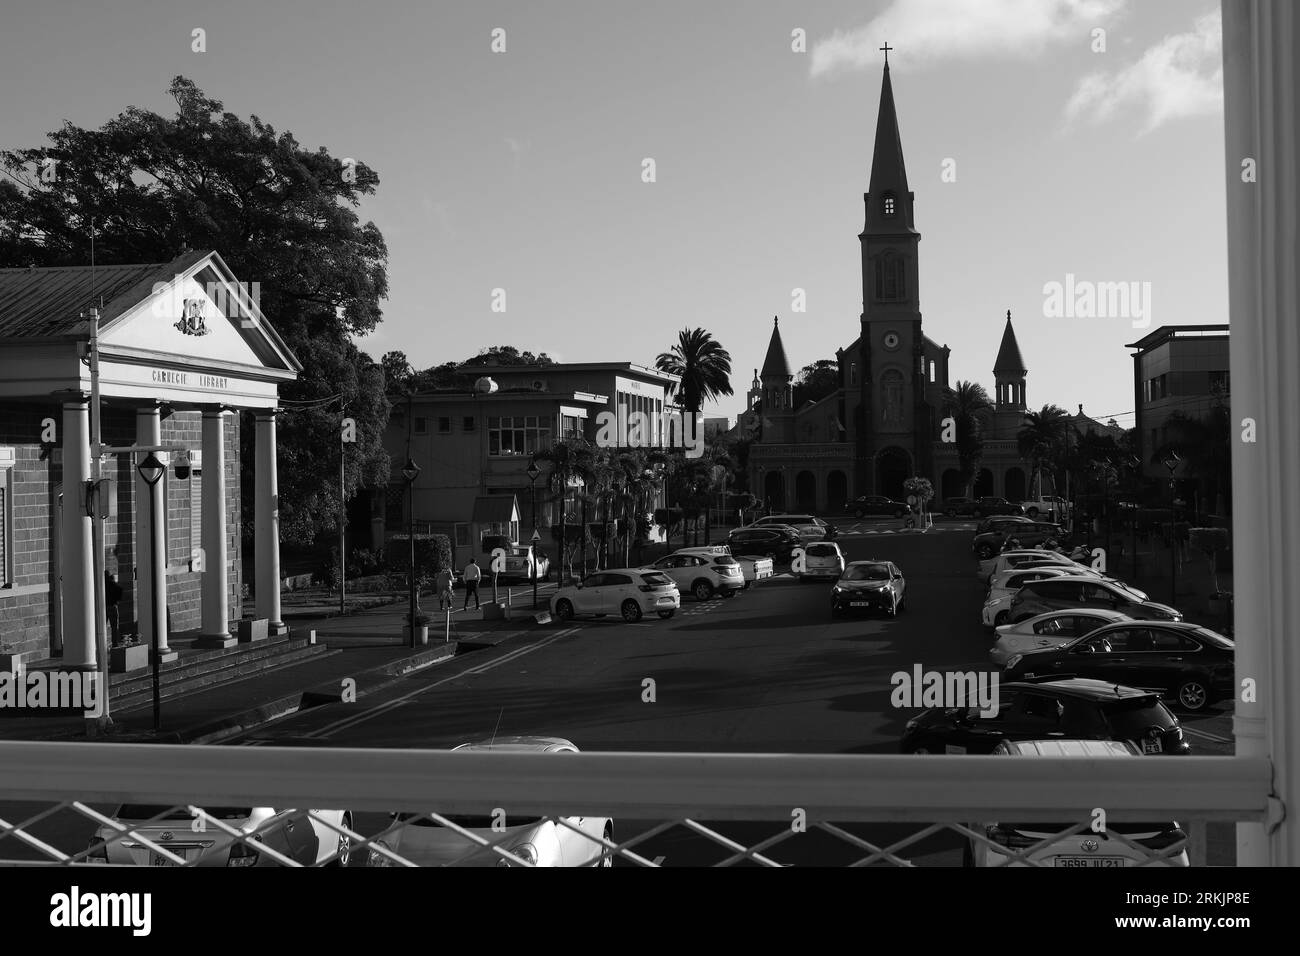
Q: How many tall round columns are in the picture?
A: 4